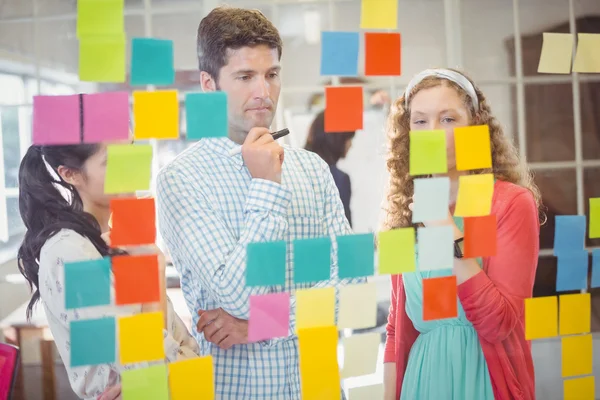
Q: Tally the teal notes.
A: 7